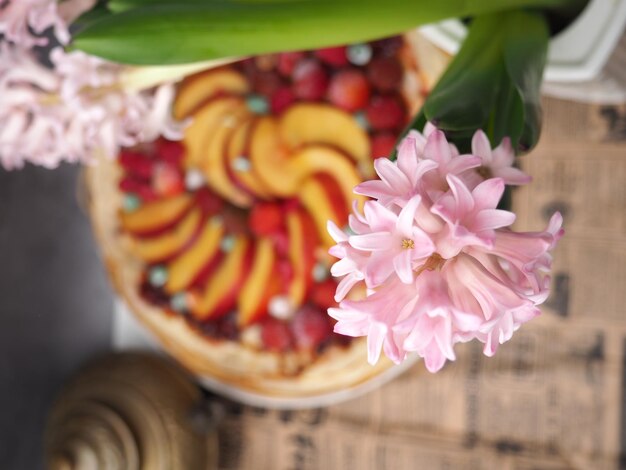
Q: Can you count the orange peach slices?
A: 14